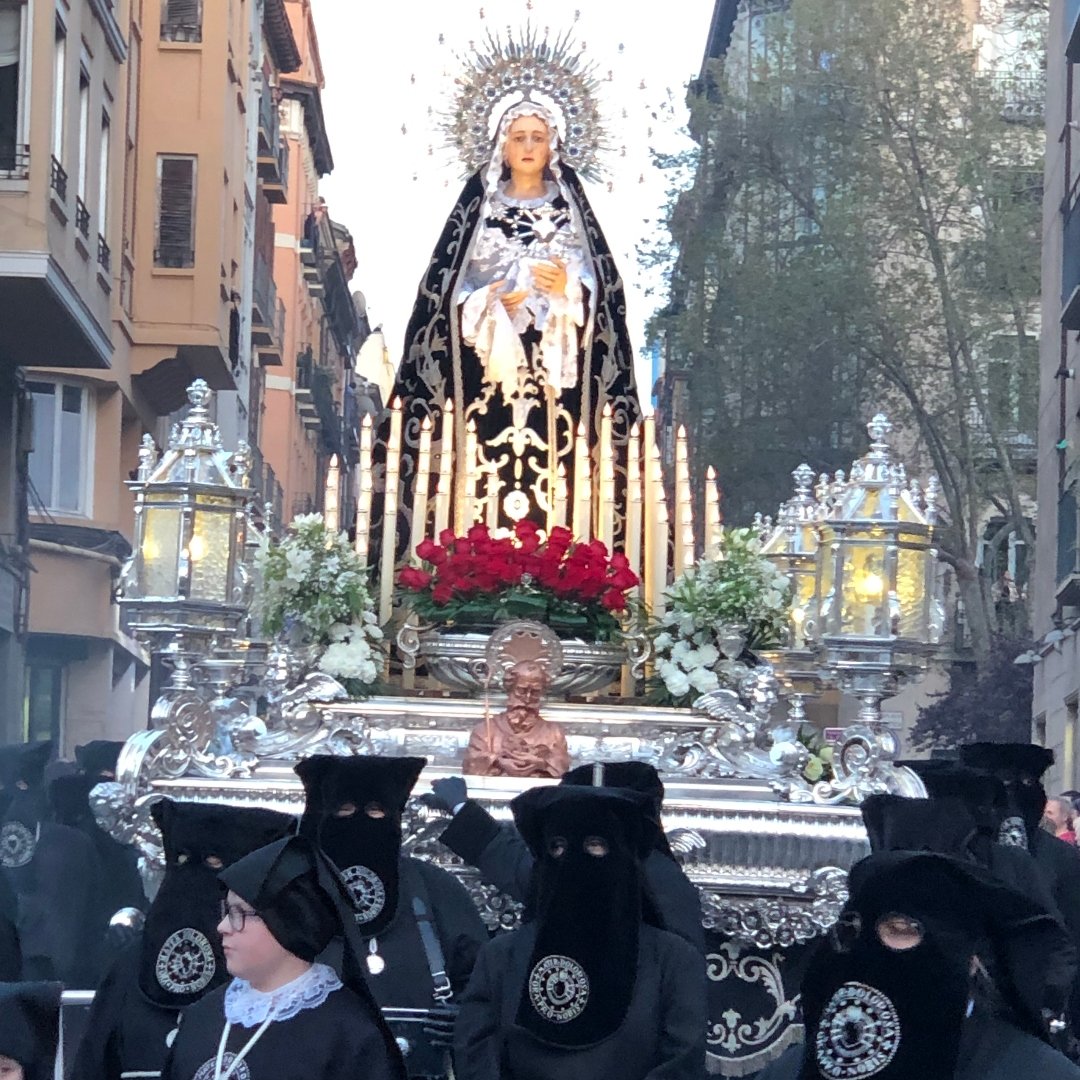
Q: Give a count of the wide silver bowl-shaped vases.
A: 1